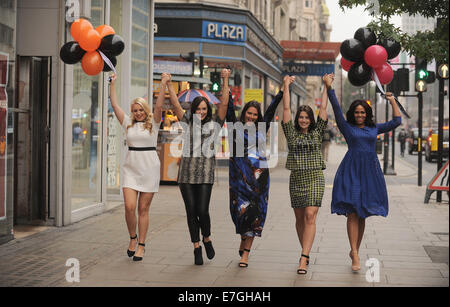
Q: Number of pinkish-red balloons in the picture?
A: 3